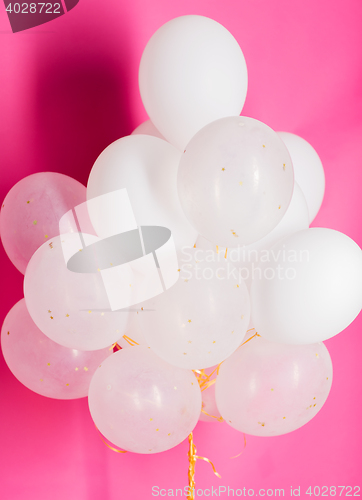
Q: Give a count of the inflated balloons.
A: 14